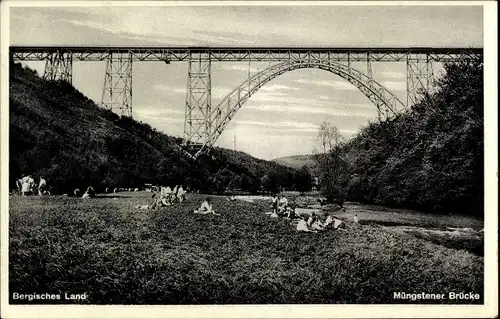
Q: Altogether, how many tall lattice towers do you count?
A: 4